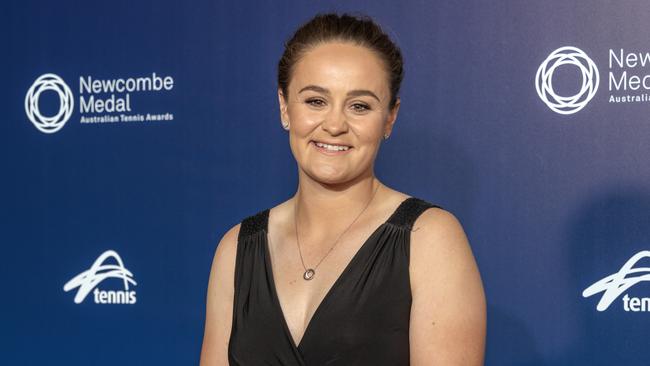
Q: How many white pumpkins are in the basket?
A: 0